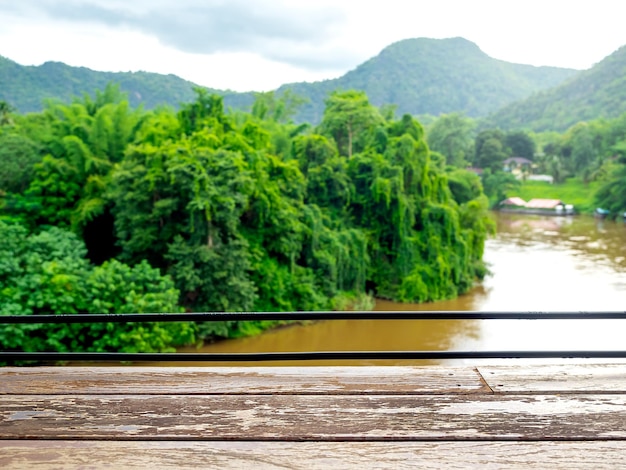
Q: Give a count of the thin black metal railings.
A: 2